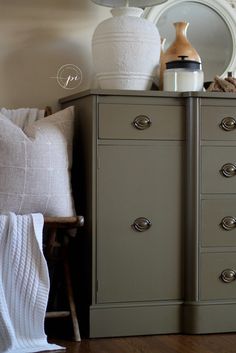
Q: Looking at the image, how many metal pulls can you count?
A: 6